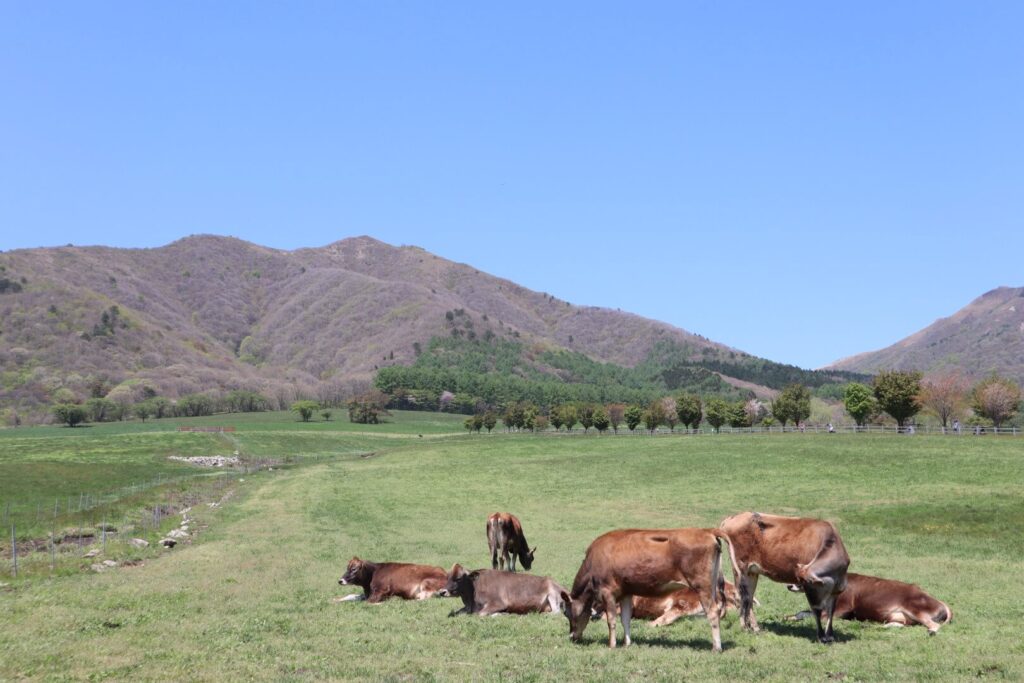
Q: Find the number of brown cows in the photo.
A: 7